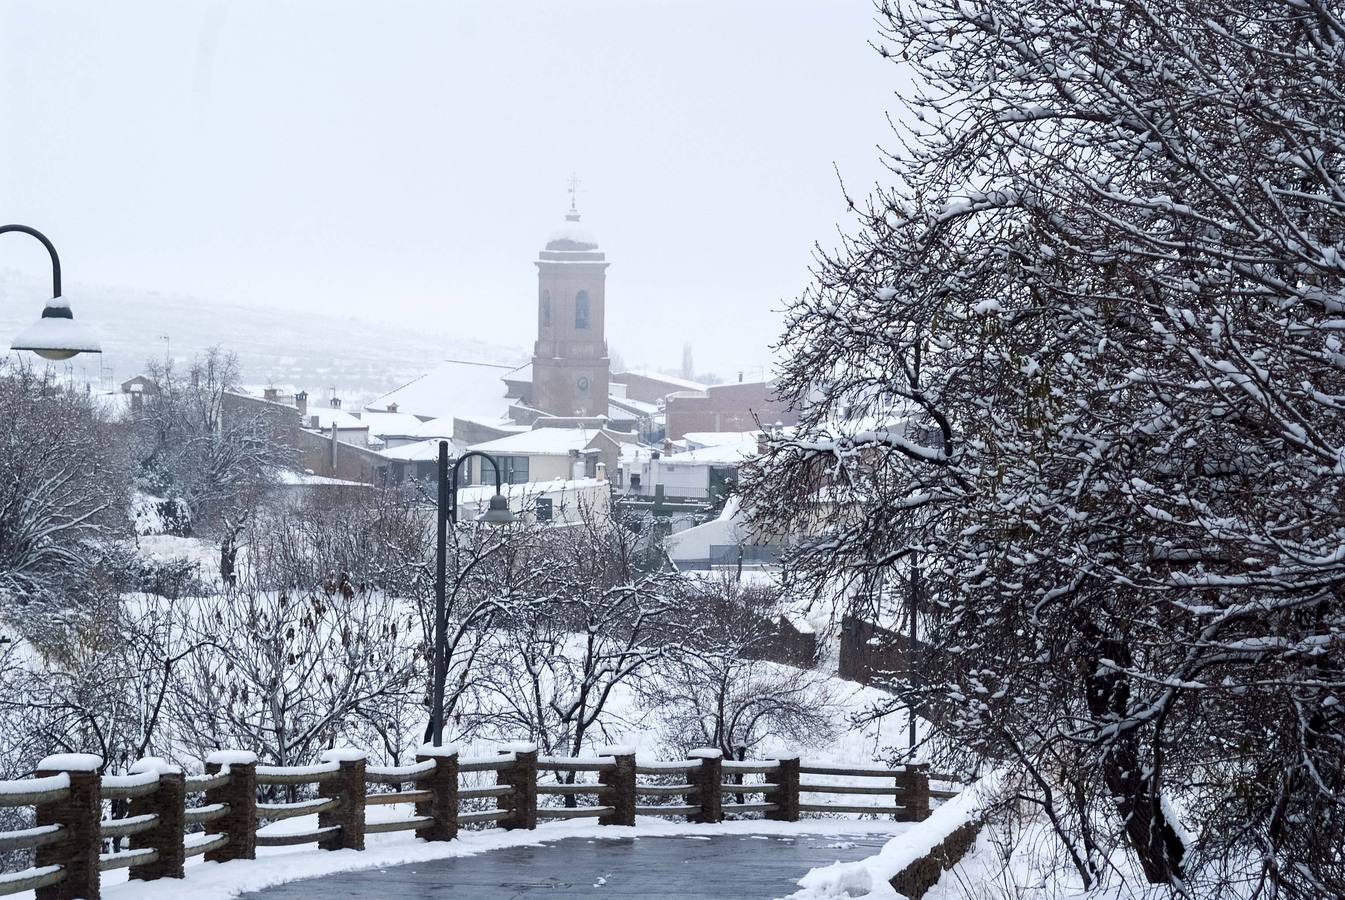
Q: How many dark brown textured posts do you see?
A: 10